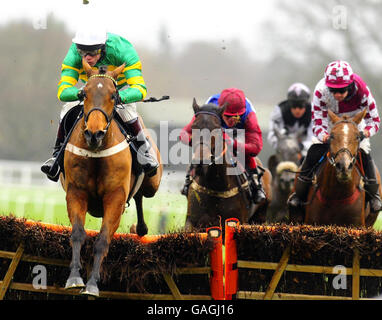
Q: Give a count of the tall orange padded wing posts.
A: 2